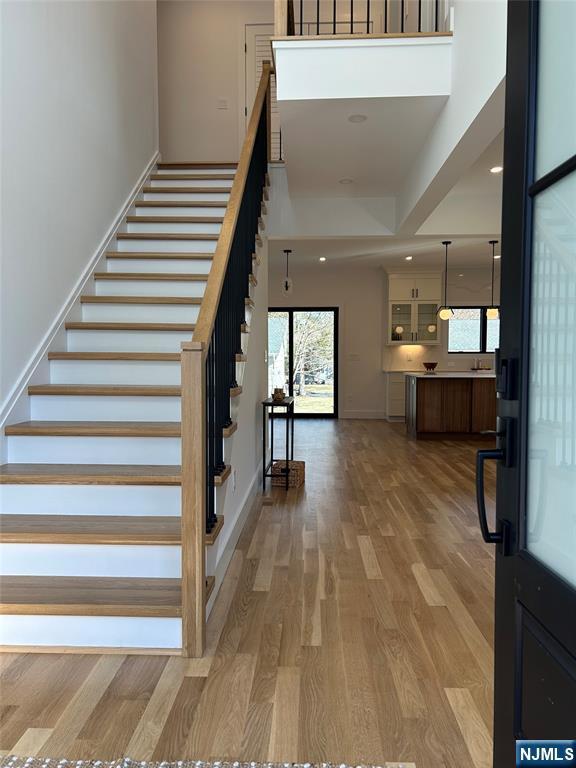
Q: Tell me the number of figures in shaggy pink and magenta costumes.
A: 0